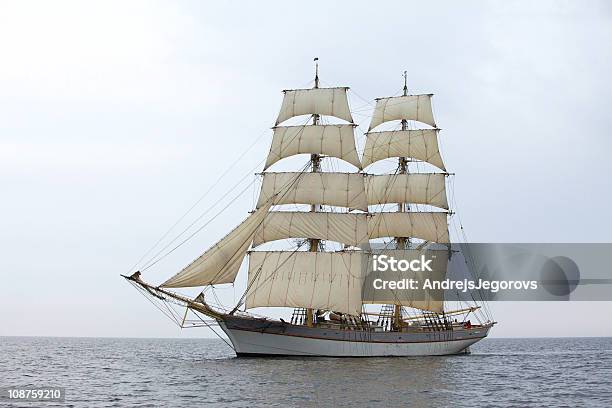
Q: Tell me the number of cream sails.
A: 11